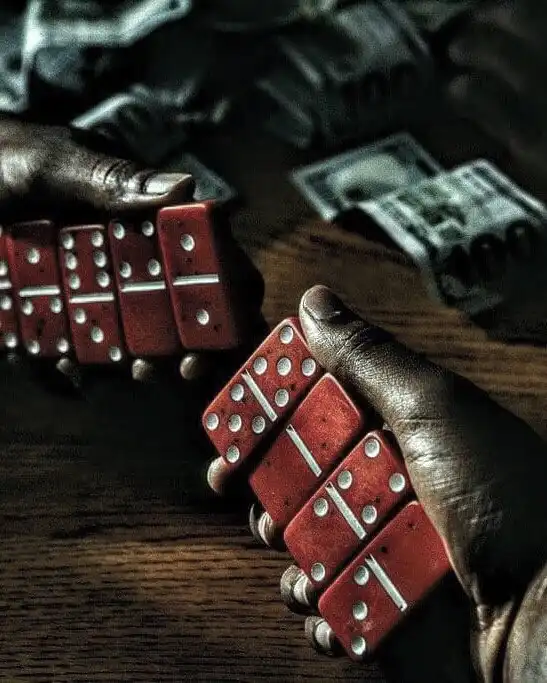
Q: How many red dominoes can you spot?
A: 9